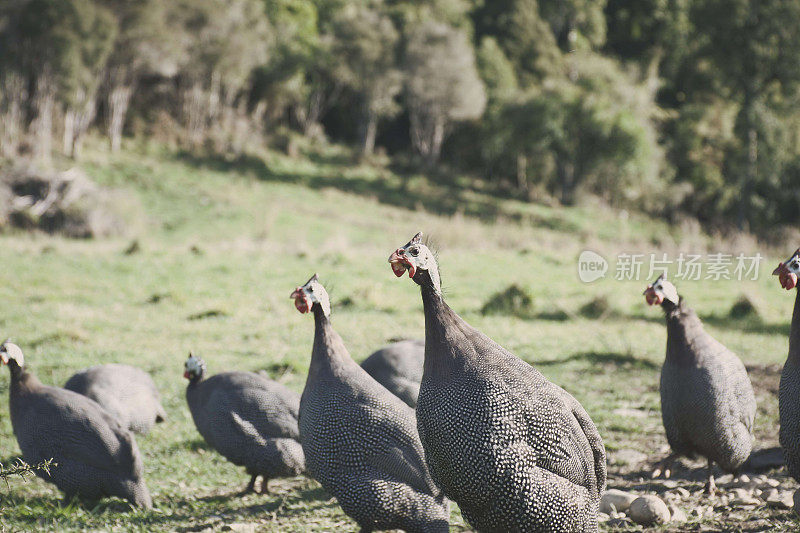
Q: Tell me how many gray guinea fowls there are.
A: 8